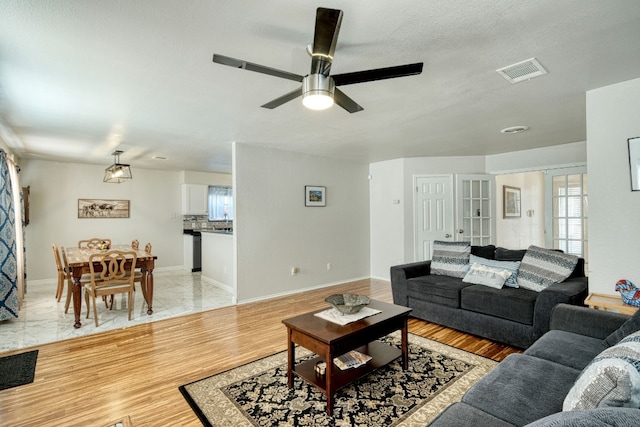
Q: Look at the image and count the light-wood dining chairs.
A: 6